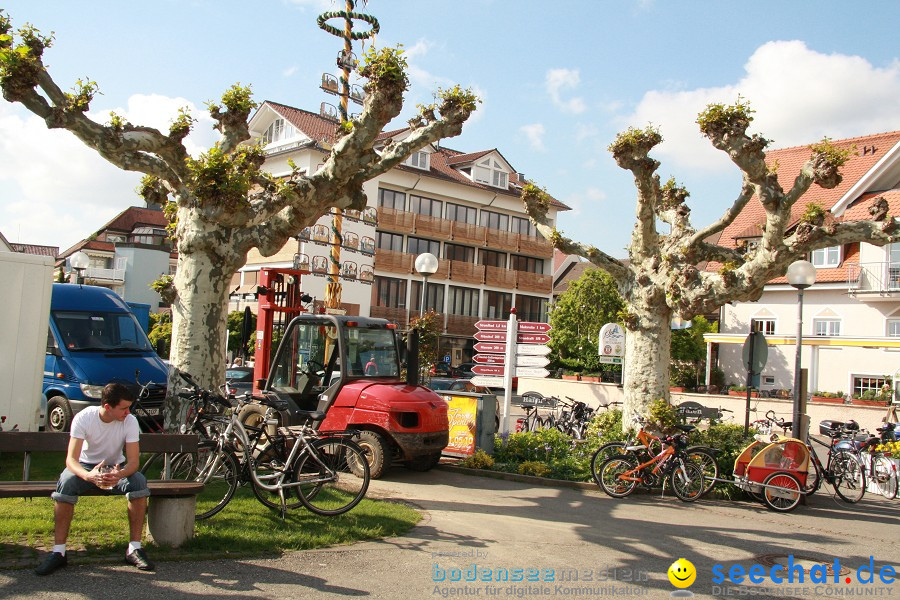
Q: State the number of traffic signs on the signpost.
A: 11